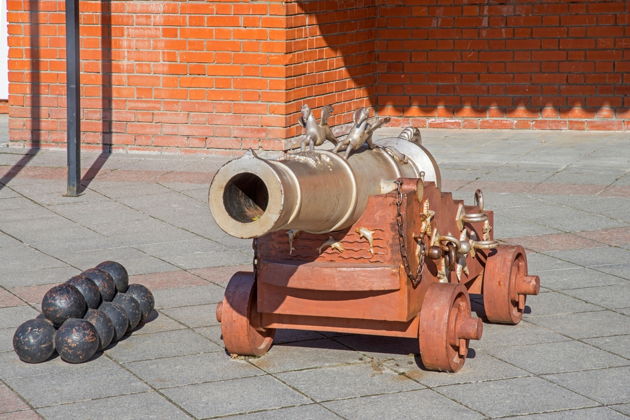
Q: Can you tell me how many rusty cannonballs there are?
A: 11